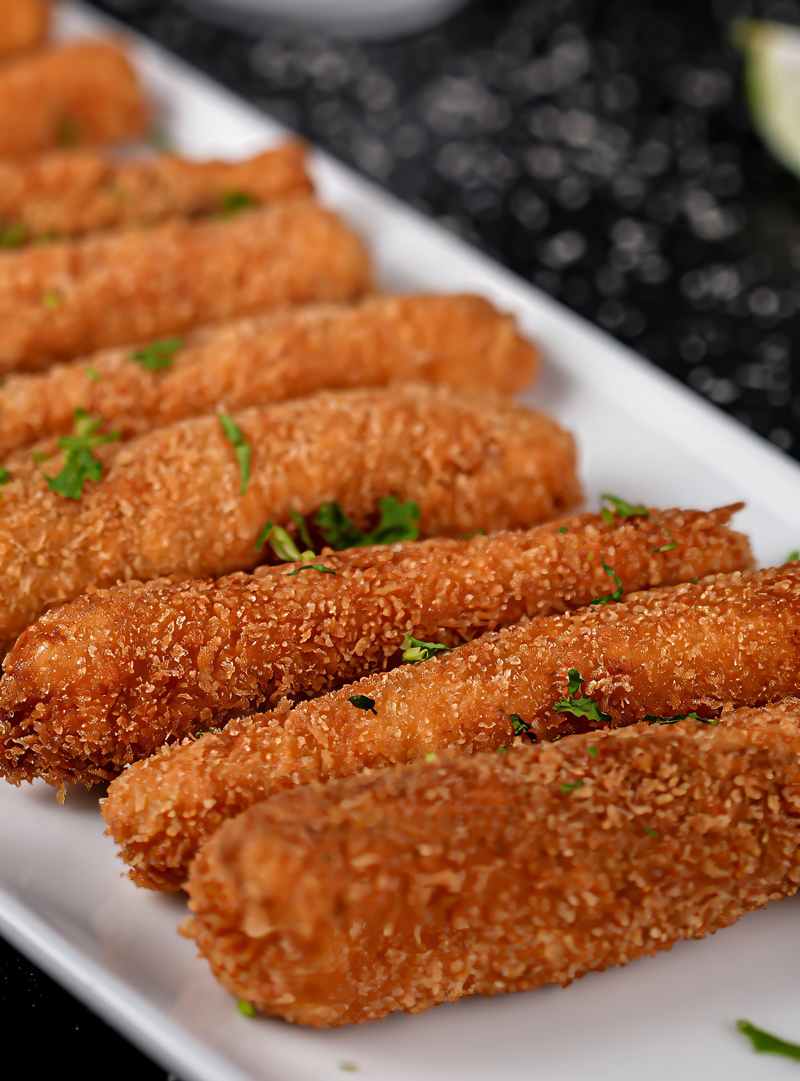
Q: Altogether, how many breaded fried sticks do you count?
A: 9